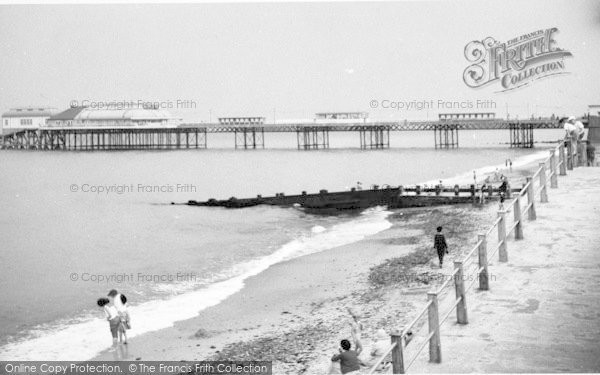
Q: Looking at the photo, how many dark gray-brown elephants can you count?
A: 0